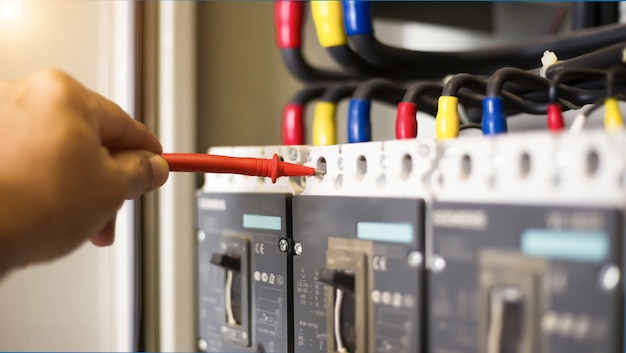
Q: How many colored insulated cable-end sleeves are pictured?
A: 11